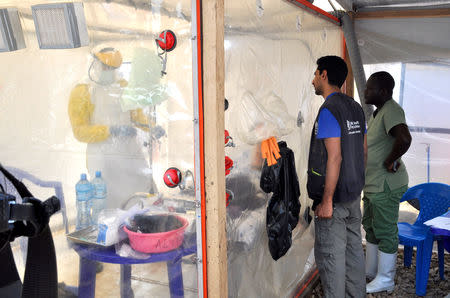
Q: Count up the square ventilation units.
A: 2